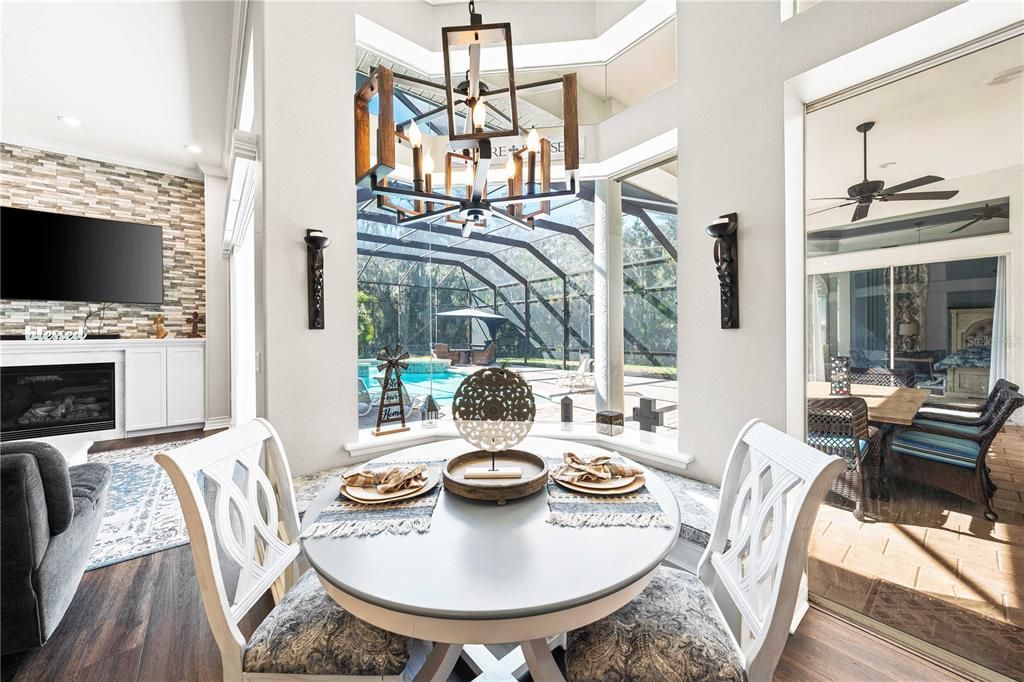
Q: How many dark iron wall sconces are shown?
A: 2